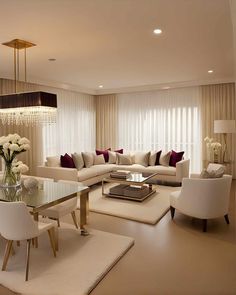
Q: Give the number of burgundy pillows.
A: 5